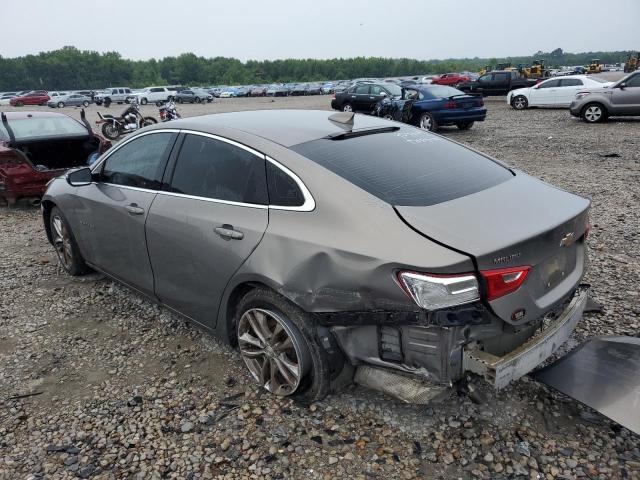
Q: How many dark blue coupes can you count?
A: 1